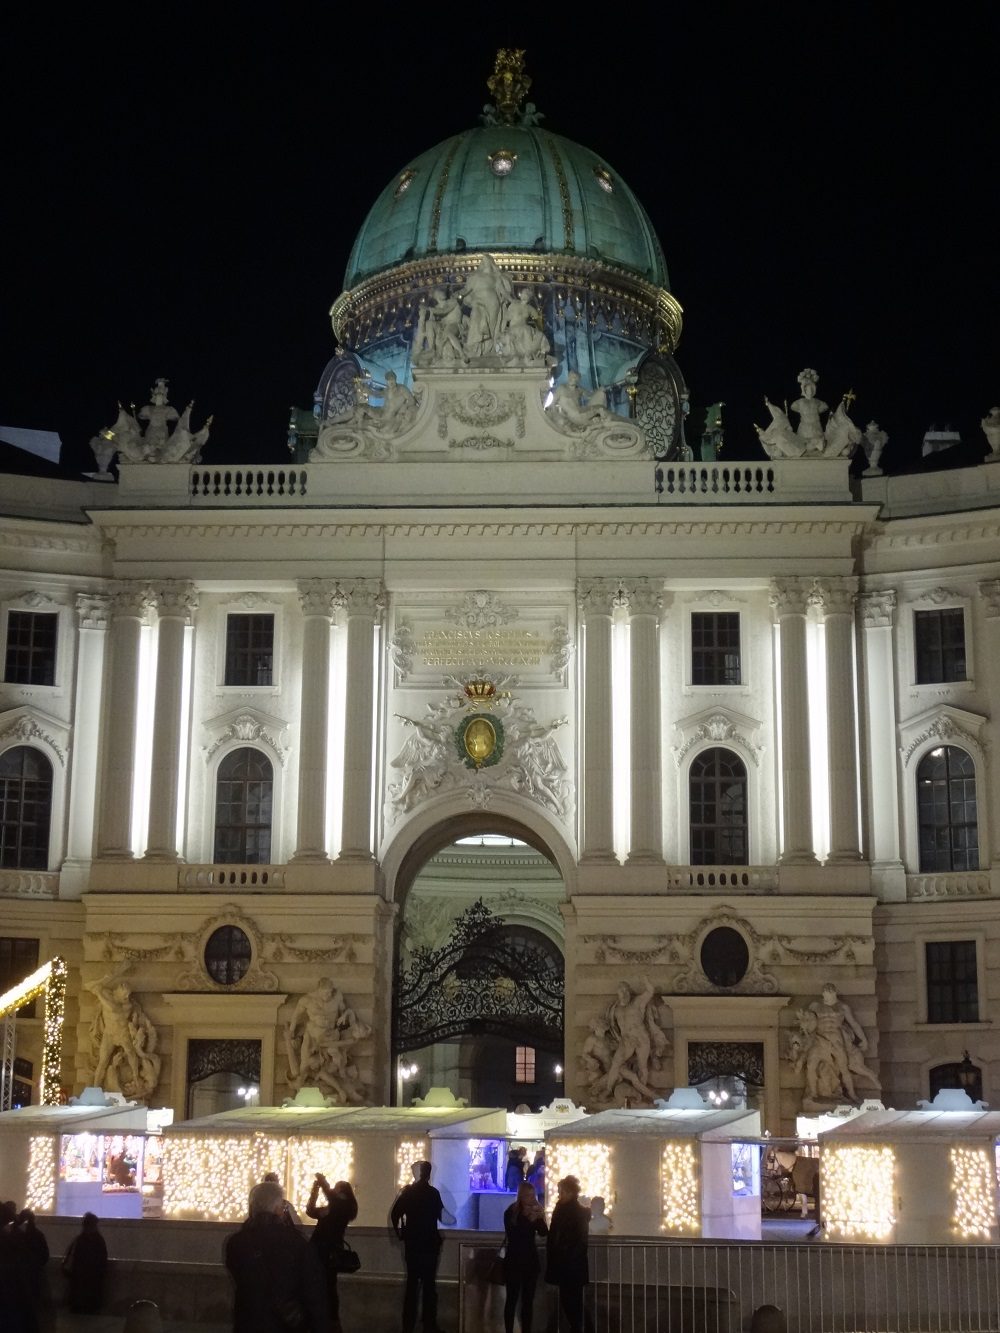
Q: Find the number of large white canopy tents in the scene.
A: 4